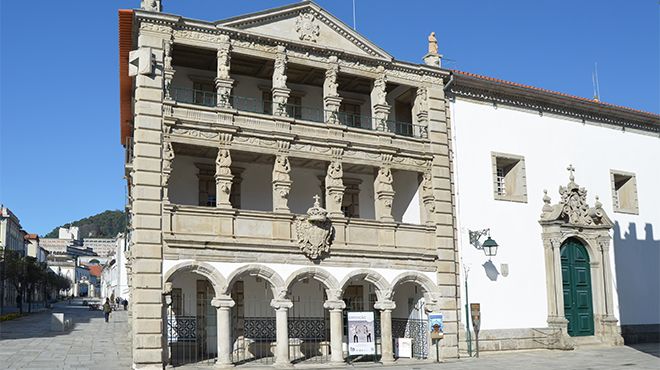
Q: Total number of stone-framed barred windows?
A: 2